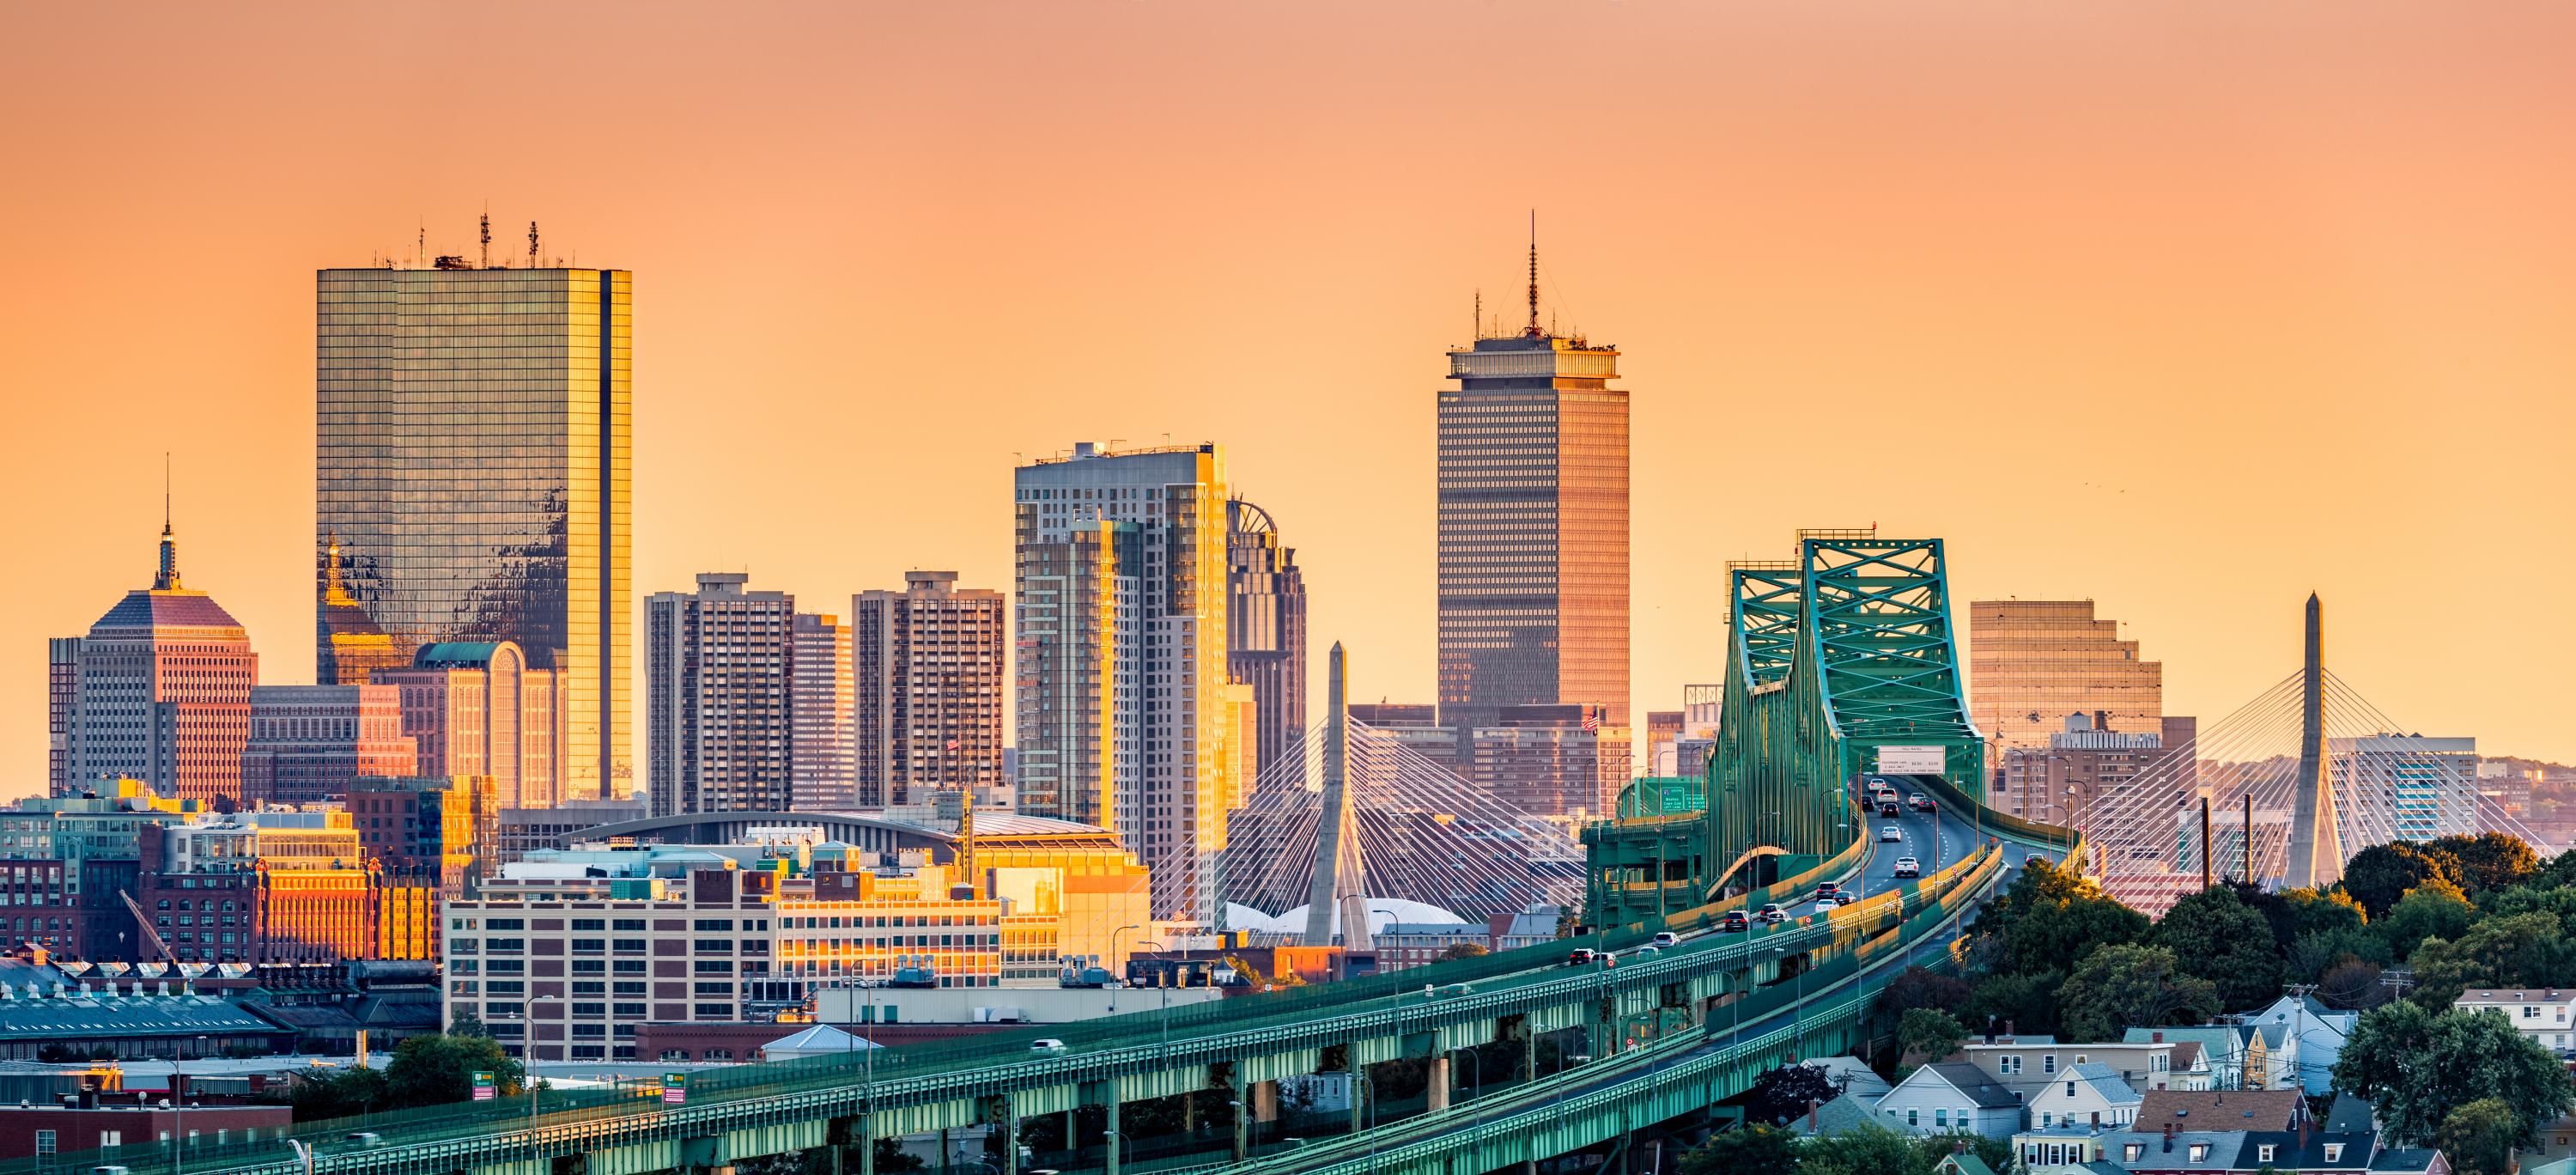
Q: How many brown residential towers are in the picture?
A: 2